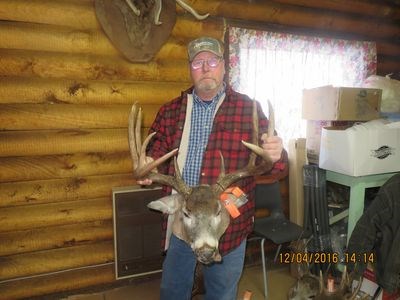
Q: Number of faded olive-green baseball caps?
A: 1